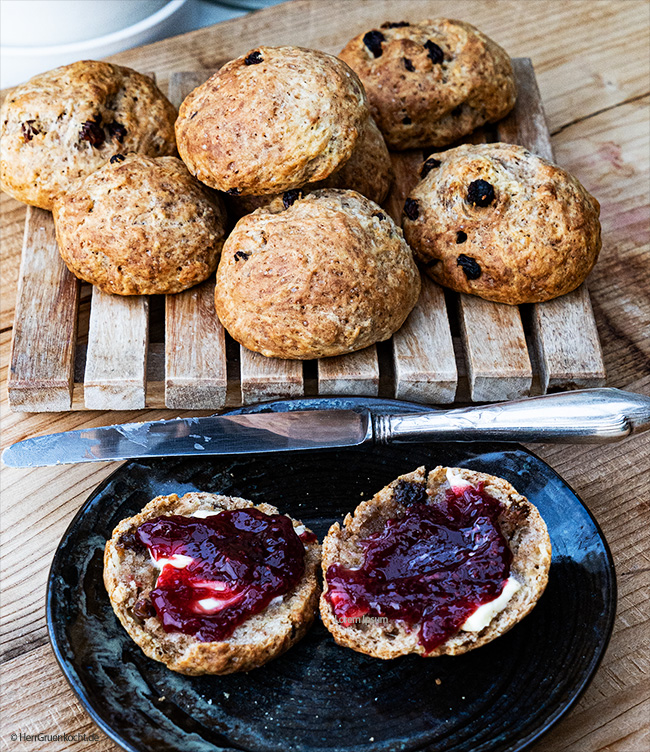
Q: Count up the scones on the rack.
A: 7